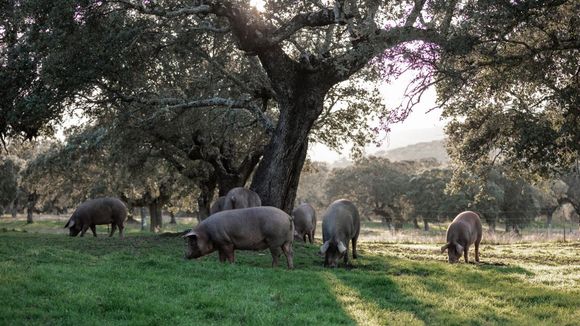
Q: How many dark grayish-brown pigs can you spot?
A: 7